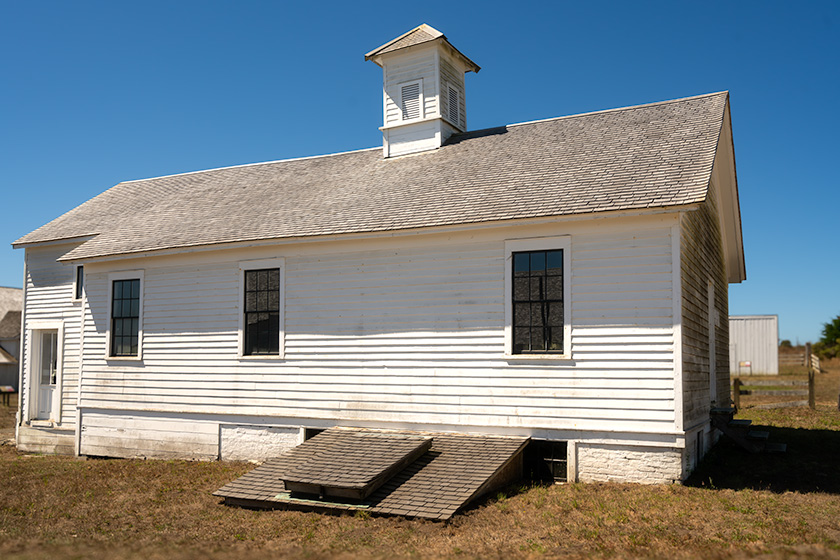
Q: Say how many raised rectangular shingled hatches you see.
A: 1